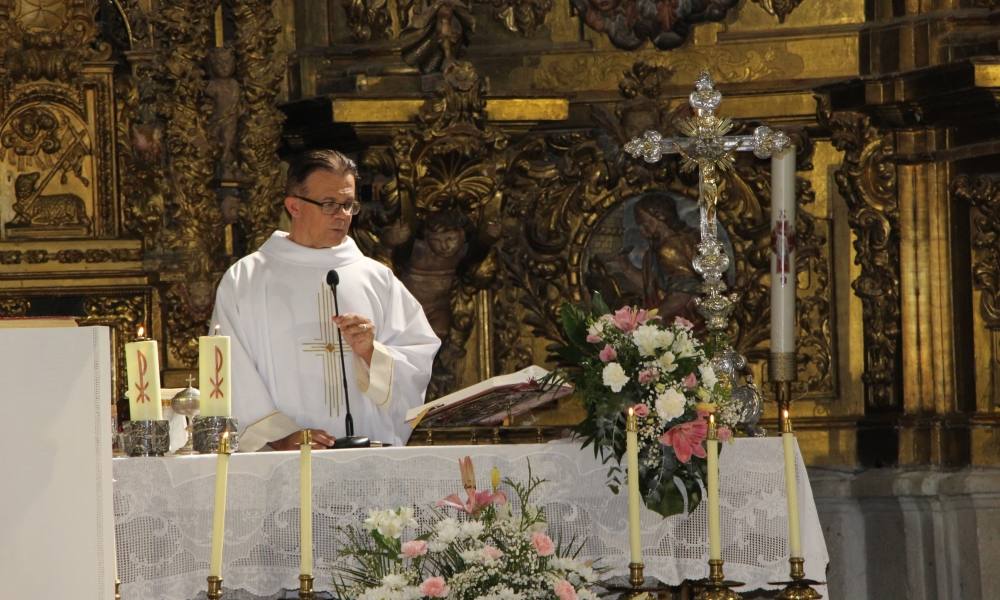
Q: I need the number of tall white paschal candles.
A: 1